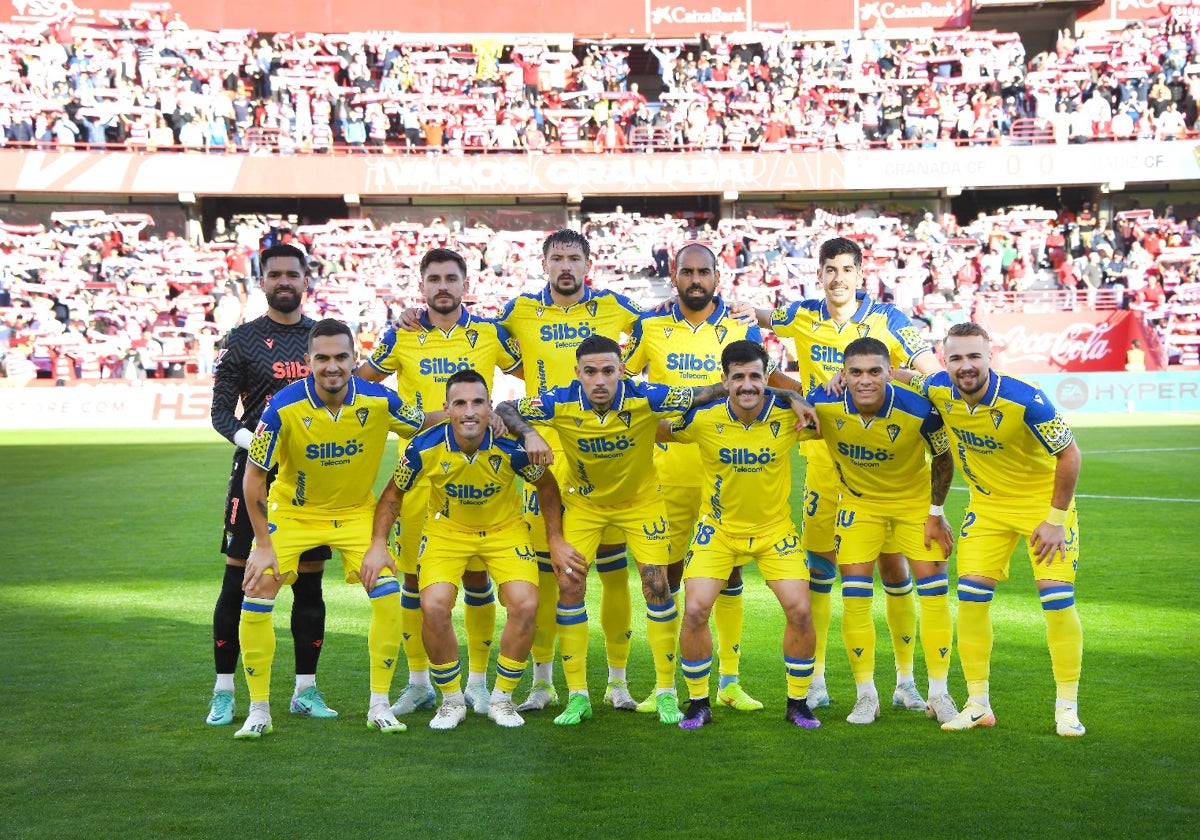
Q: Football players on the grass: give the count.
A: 11